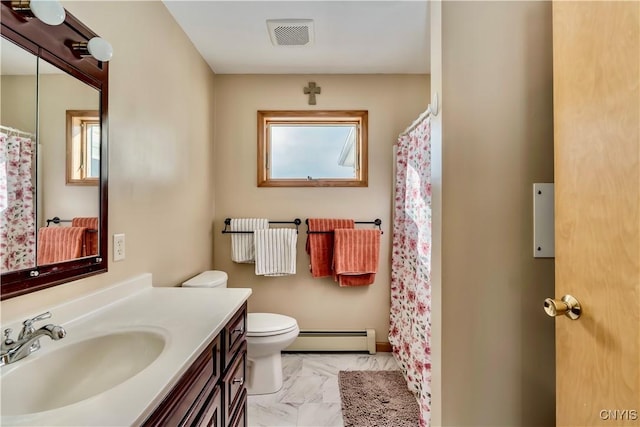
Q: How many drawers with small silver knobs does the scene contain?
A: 2